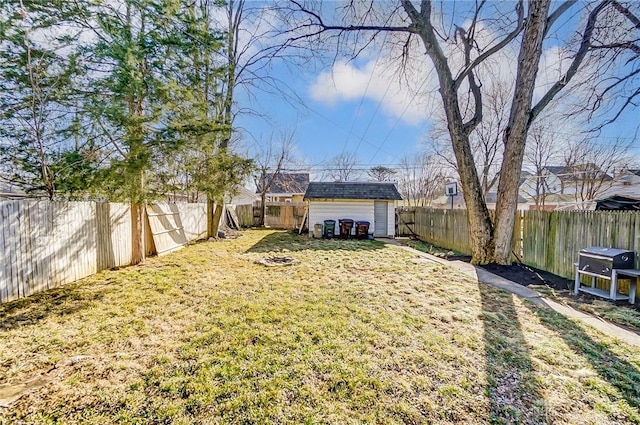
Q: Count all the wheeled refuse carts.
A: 3